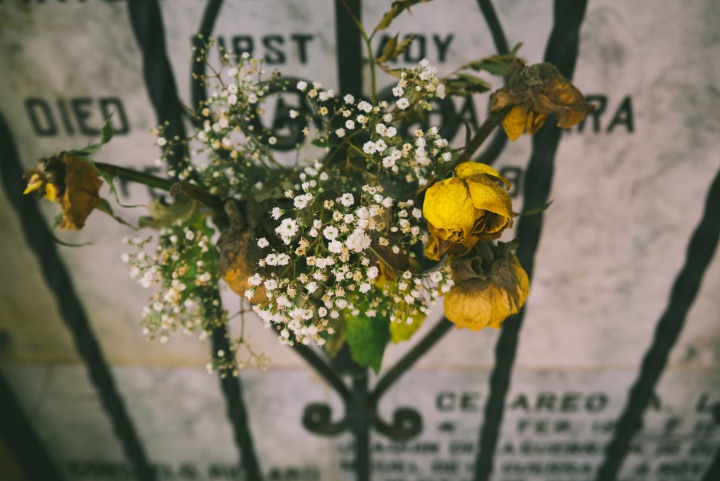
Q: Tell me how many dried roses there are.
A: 5